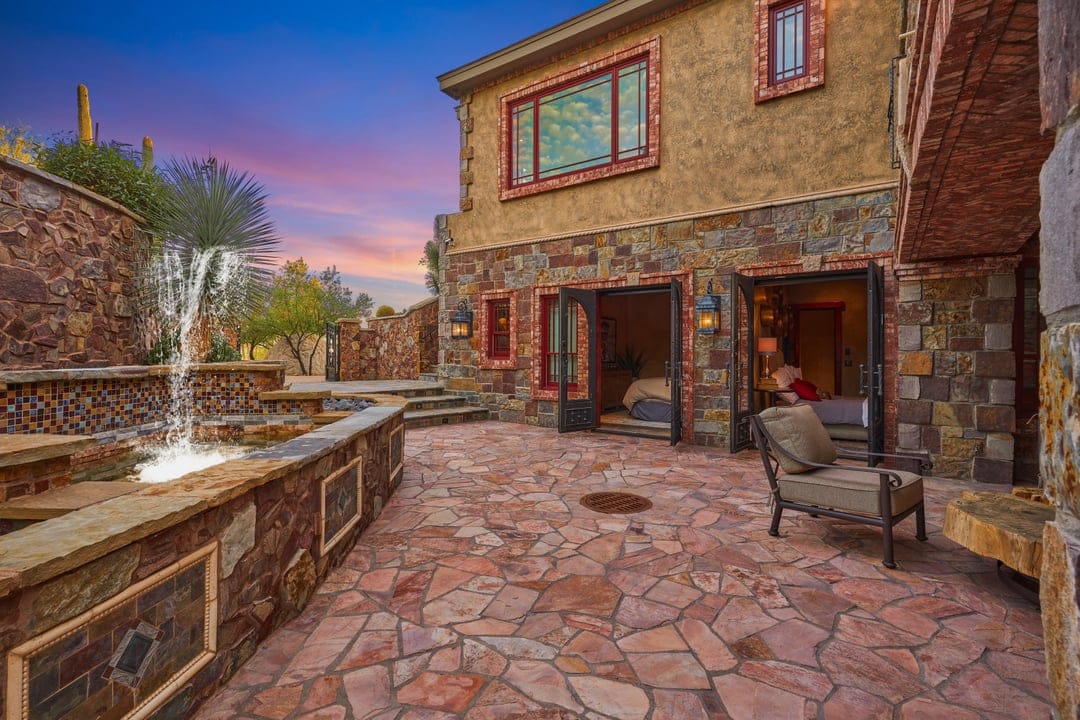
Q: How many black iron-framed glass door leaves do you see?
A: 4